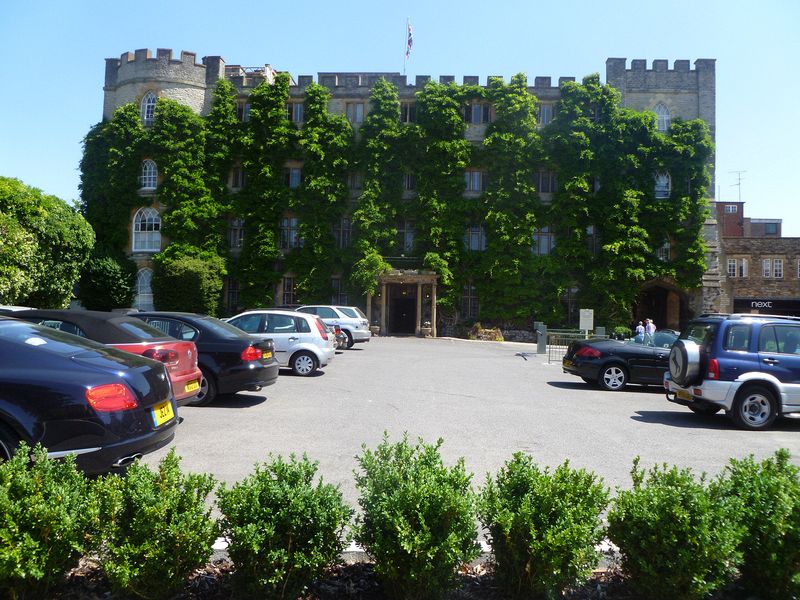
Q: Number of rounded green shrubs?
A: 7